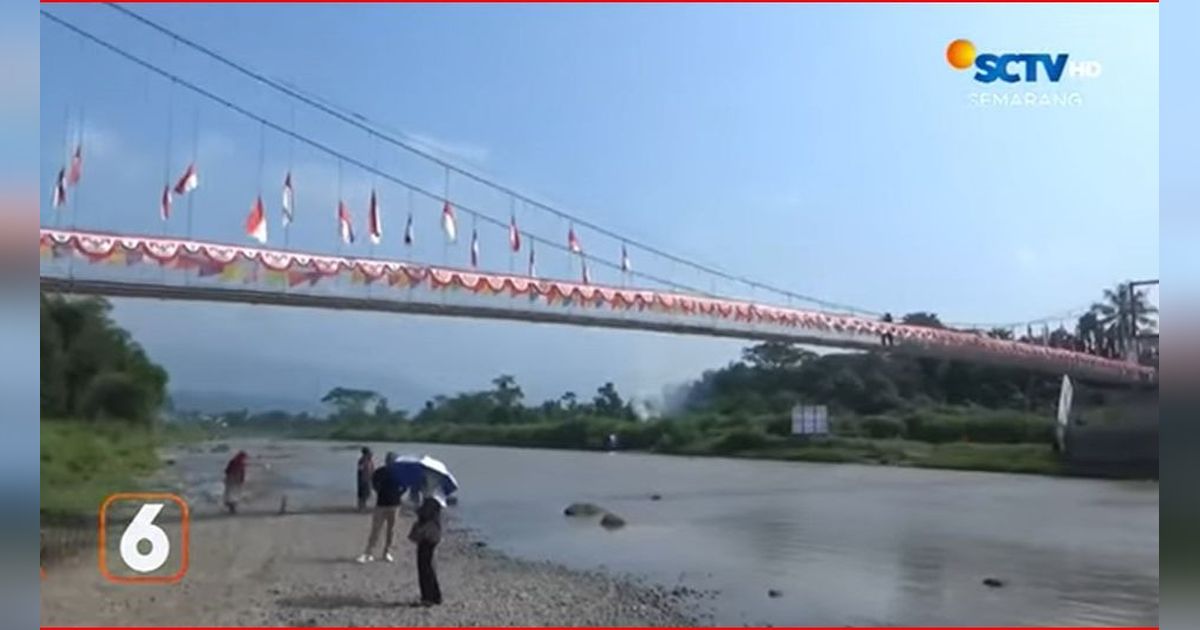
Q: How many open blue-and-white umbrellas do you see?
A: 1